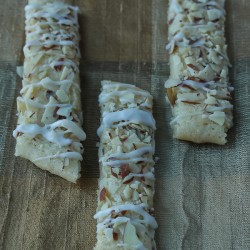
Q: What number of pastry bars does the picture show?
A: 3